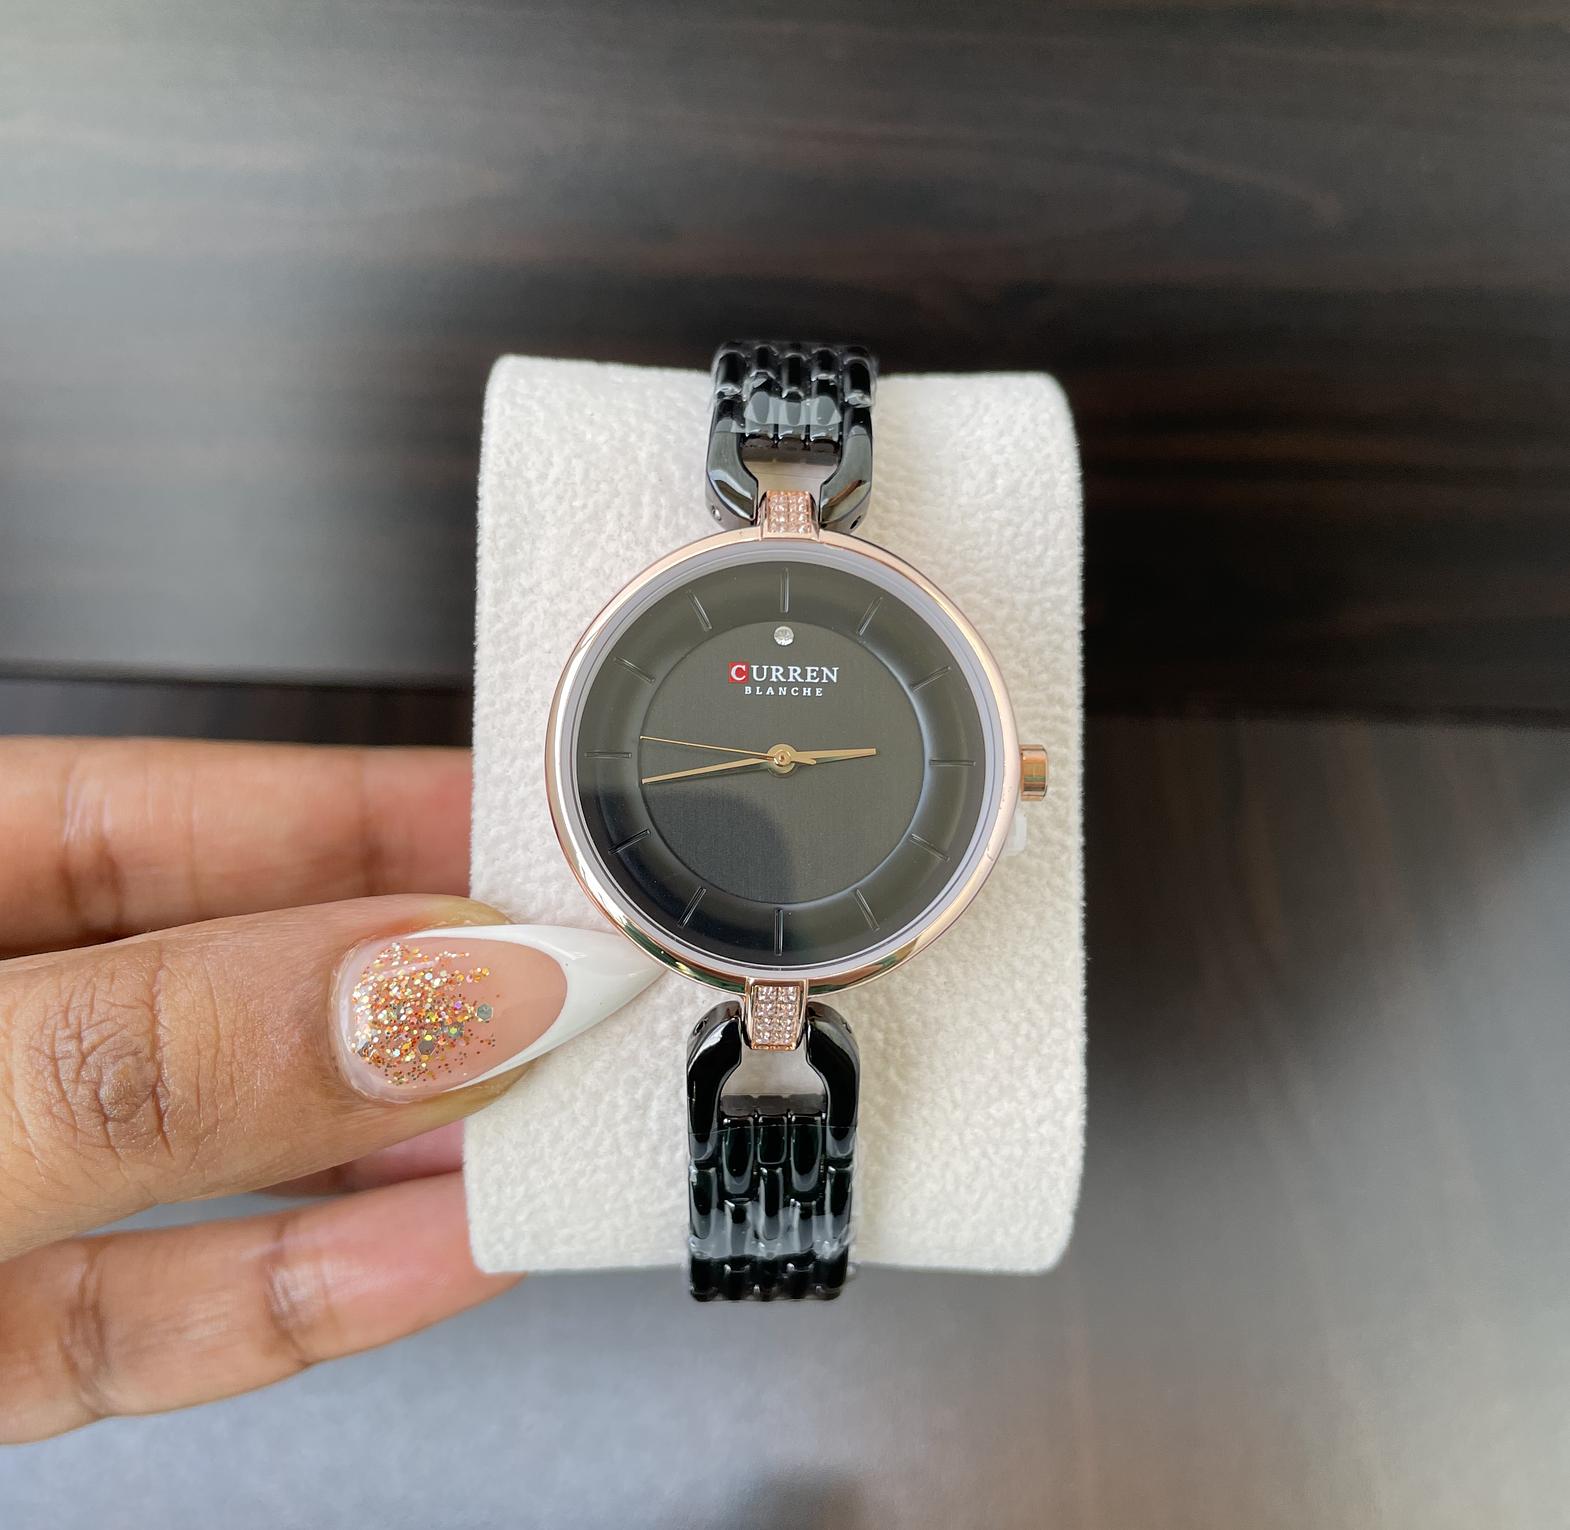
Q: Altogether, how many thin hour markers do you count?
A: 12